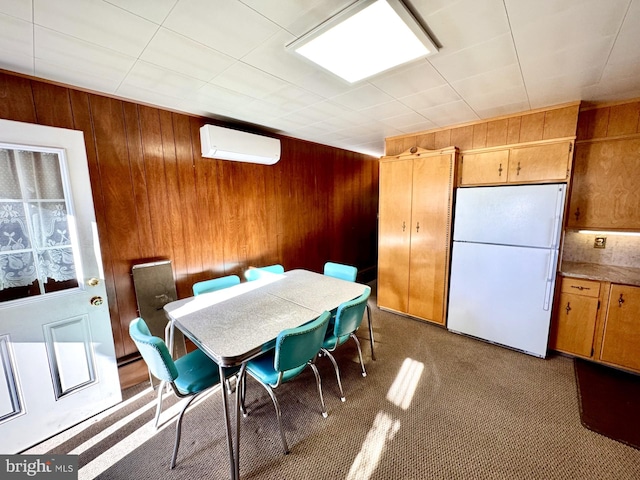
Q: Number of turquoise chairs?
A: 6